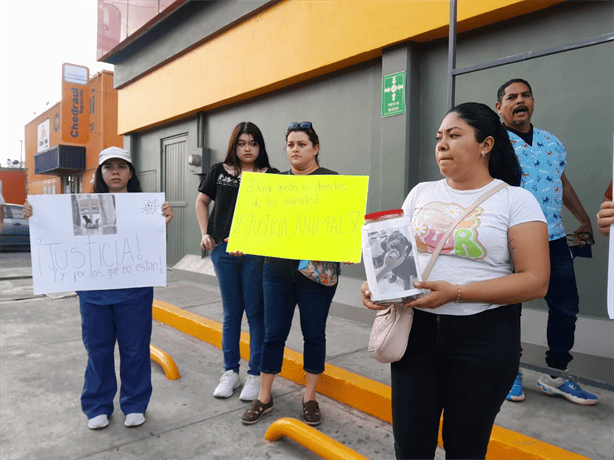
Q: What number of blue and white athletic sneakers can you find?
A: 2